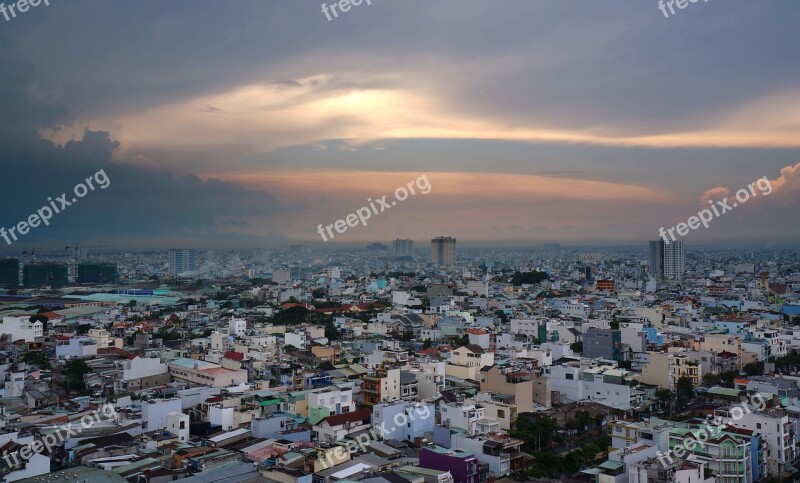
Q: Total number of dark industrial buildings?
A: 3